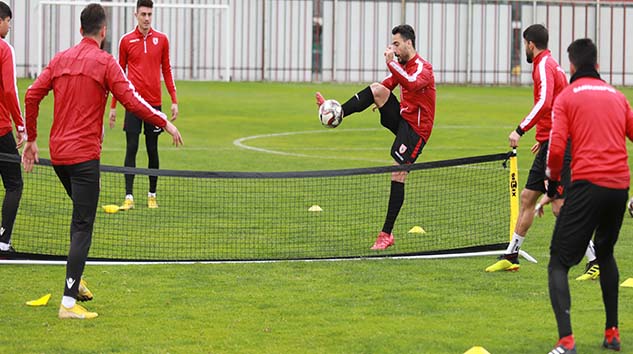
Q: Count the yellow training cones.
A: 6